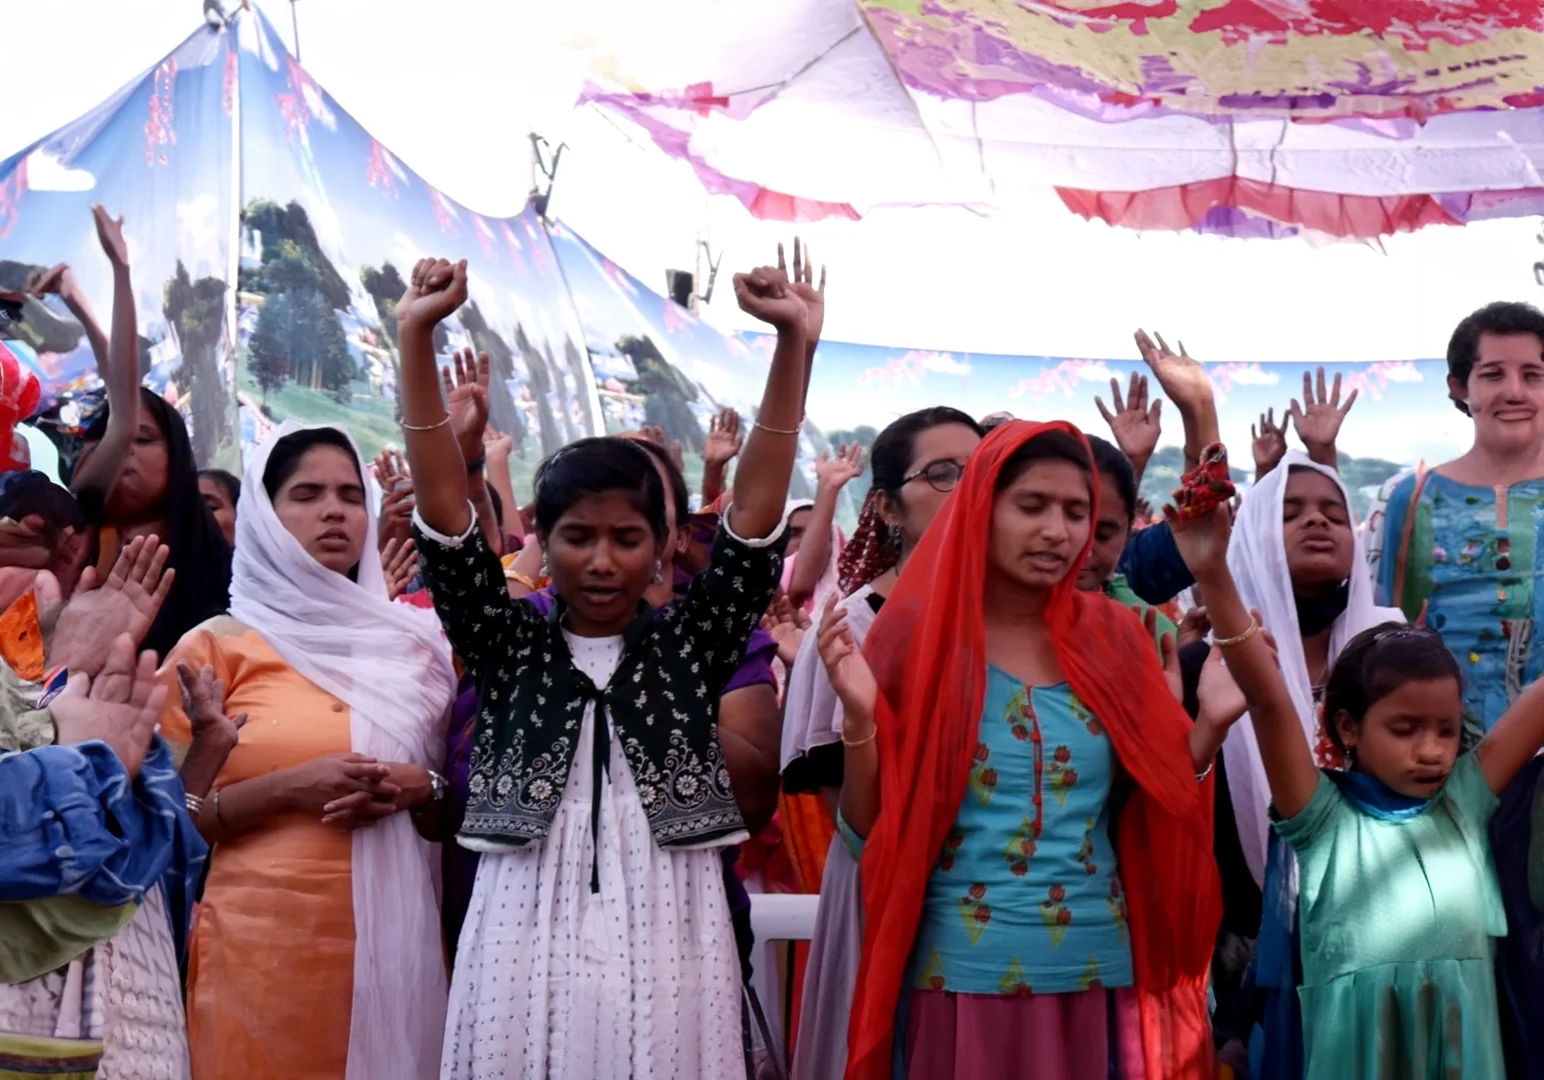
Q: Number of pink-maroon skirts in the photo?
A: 1